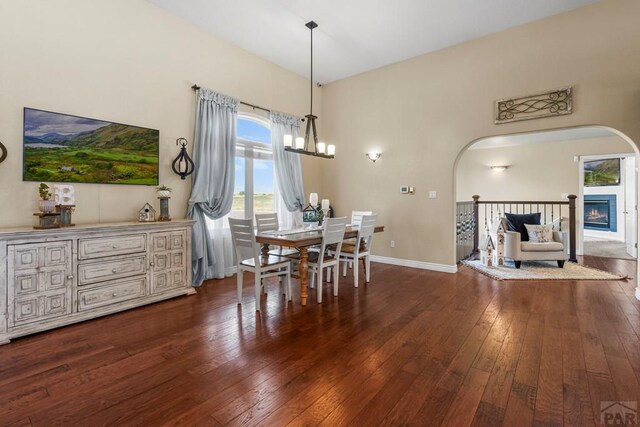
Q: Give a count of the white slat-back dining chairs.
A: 5